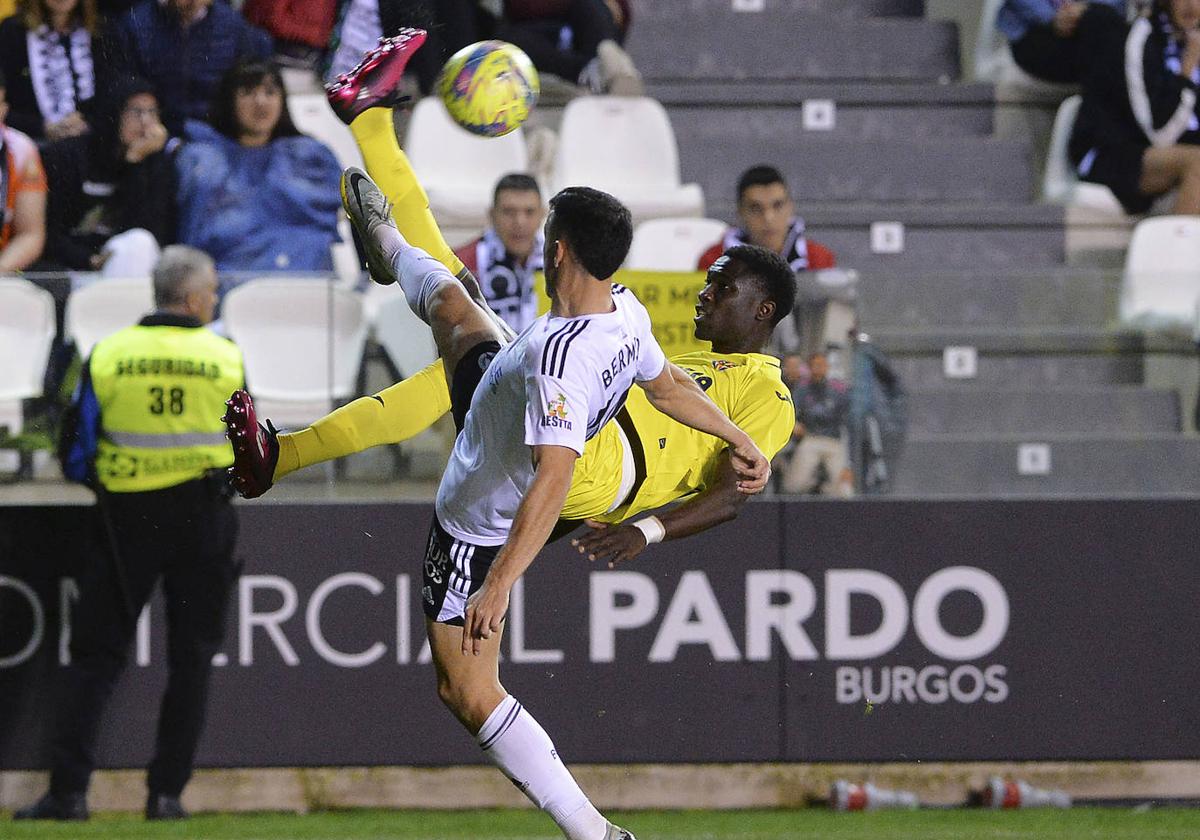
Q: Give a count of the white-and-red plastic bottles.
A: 2